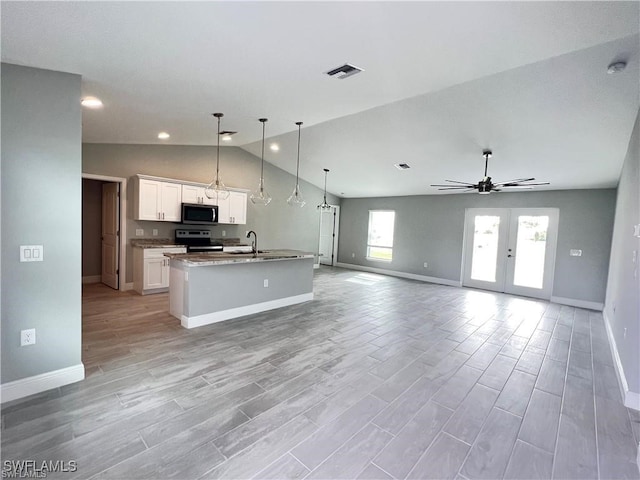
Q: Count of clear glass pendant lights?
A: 3